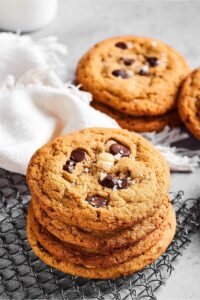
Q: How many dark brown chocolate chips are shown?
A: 11